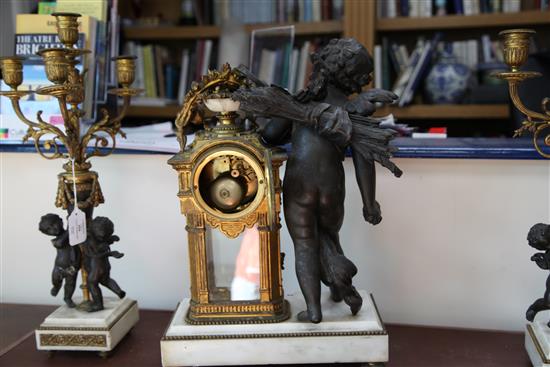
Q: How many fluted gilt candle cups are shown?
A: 5